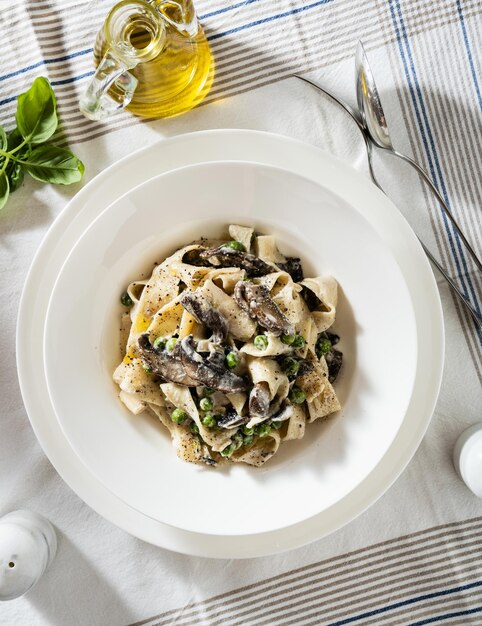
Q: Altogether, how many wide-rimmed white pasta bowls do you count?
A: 1